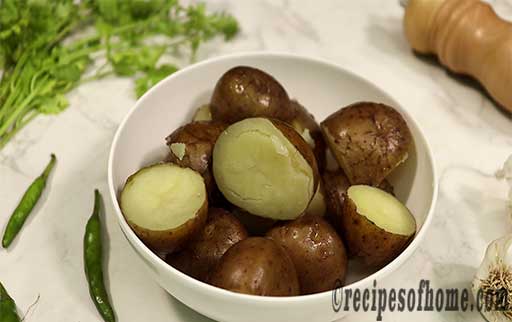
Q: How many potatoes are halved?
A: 3